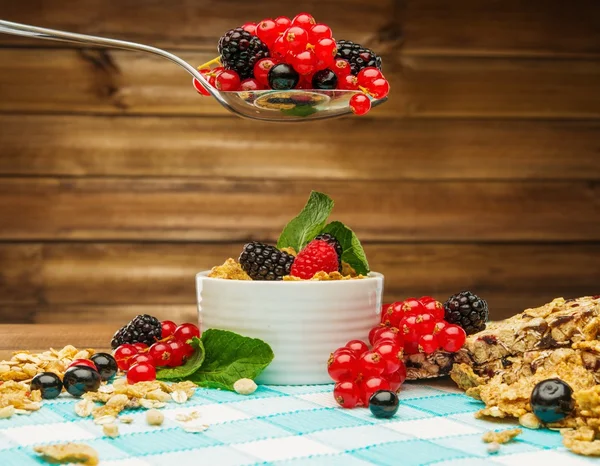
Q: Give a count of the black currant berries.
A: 7